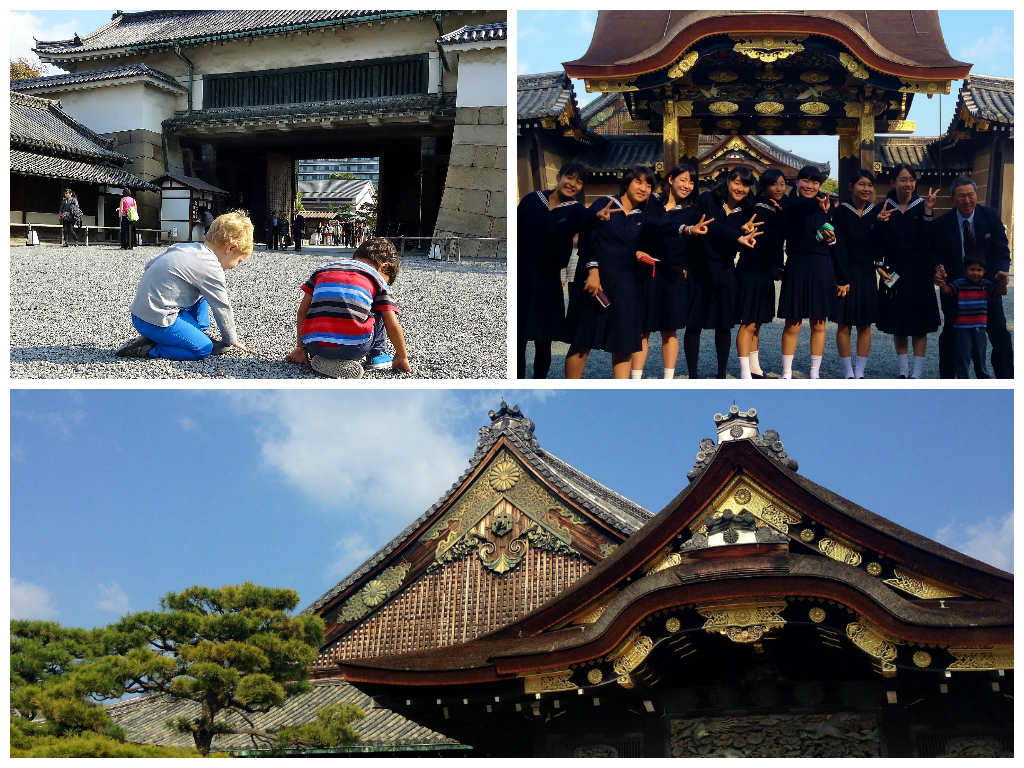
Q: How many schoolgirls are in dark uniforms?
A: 8